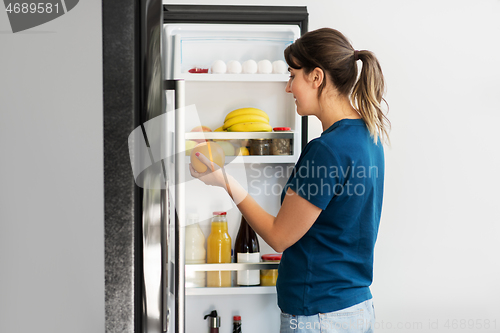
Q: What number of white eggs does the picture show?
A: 5